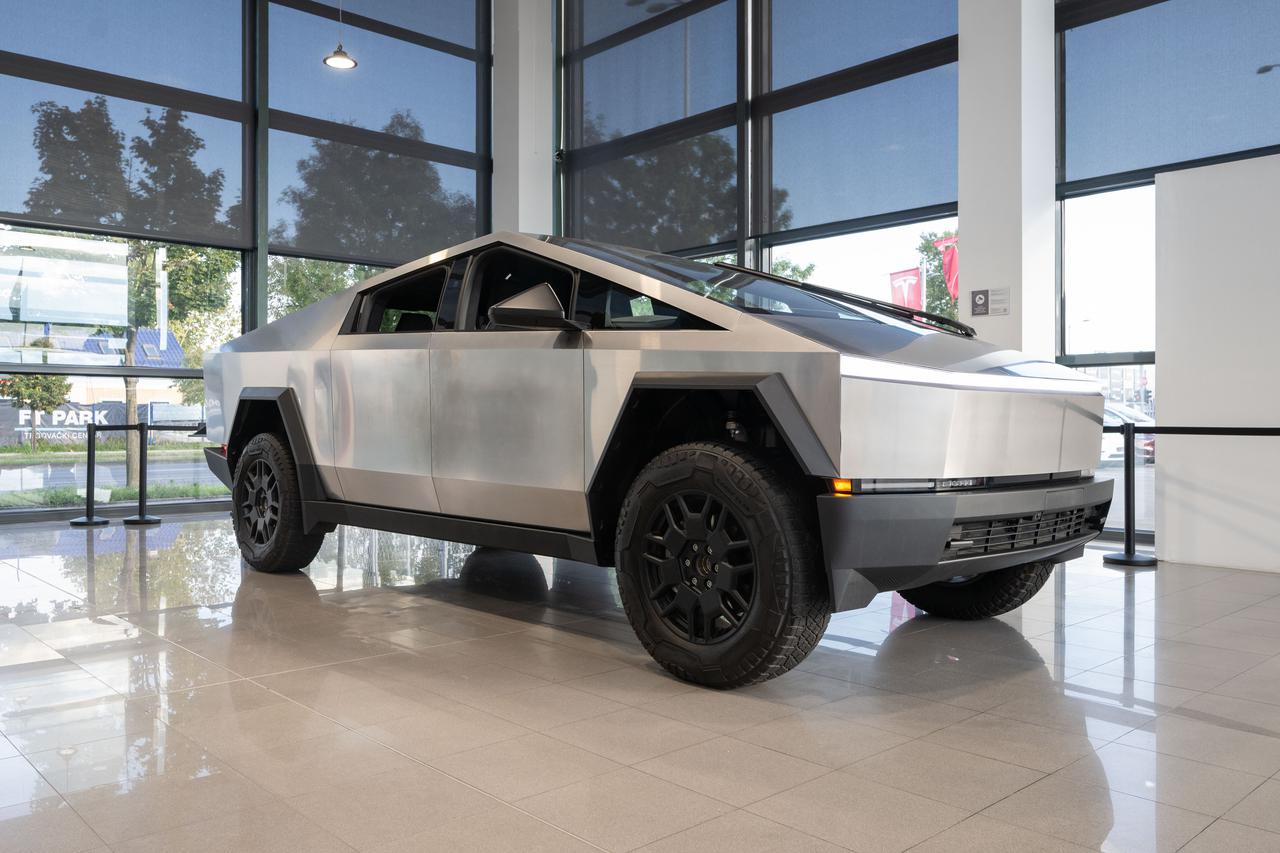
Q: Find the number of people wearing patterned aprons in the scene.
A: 0